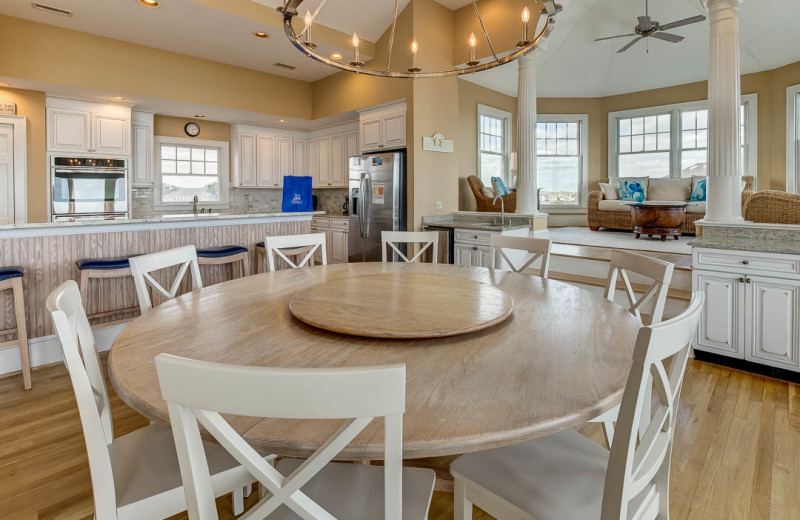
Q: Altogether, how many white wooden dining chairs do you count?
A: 8